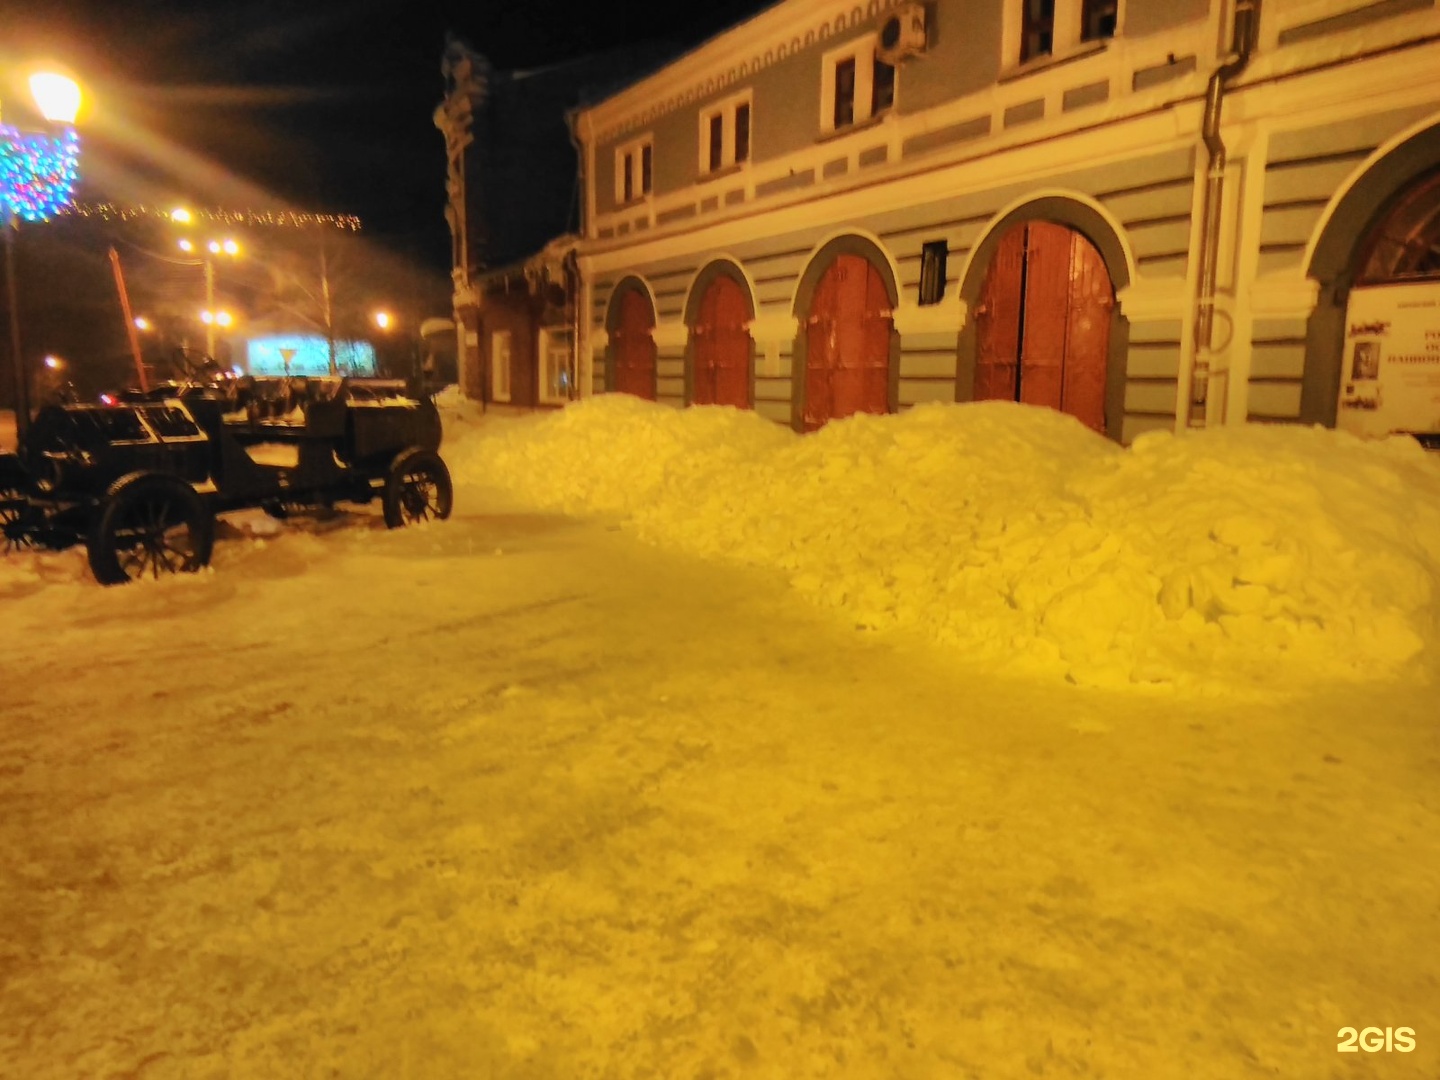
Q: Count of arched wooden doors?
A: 4